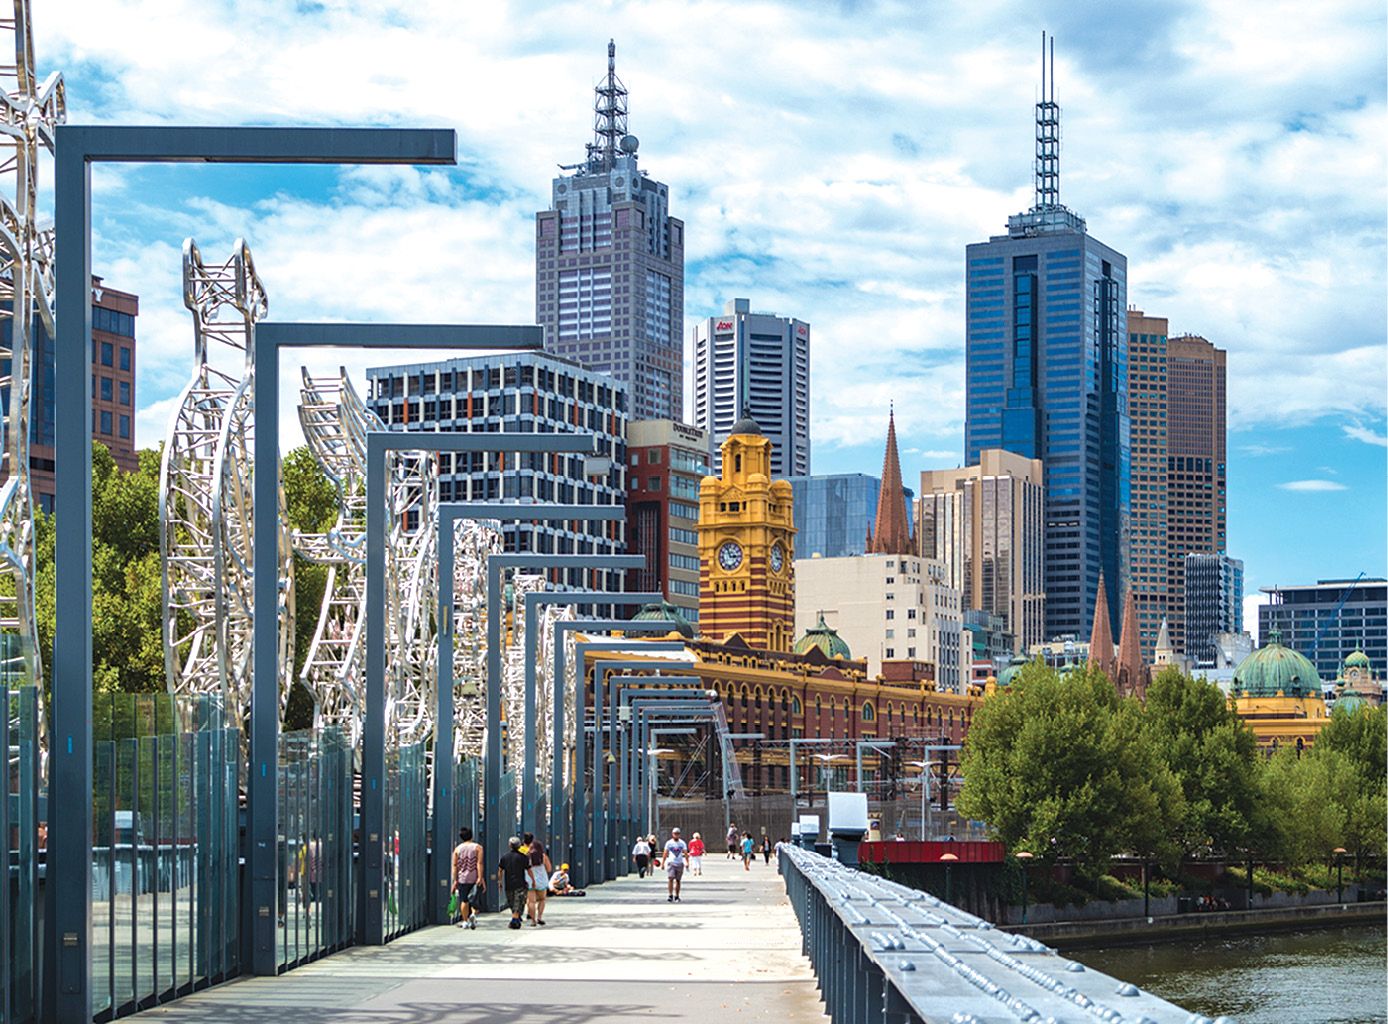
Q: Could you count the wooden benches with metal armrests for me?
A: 0